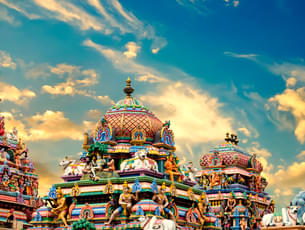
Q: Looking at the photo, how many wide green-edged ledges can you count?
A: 1